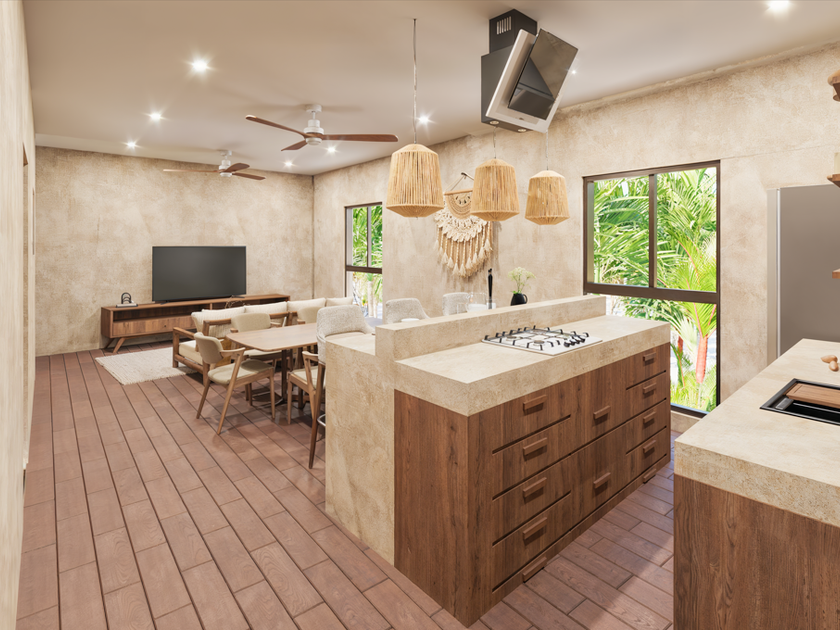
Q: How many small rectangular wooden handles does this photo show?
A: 12